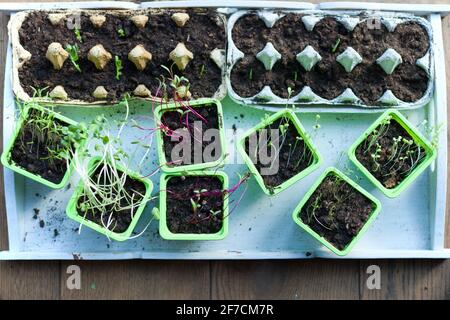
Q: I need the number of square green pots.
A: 7